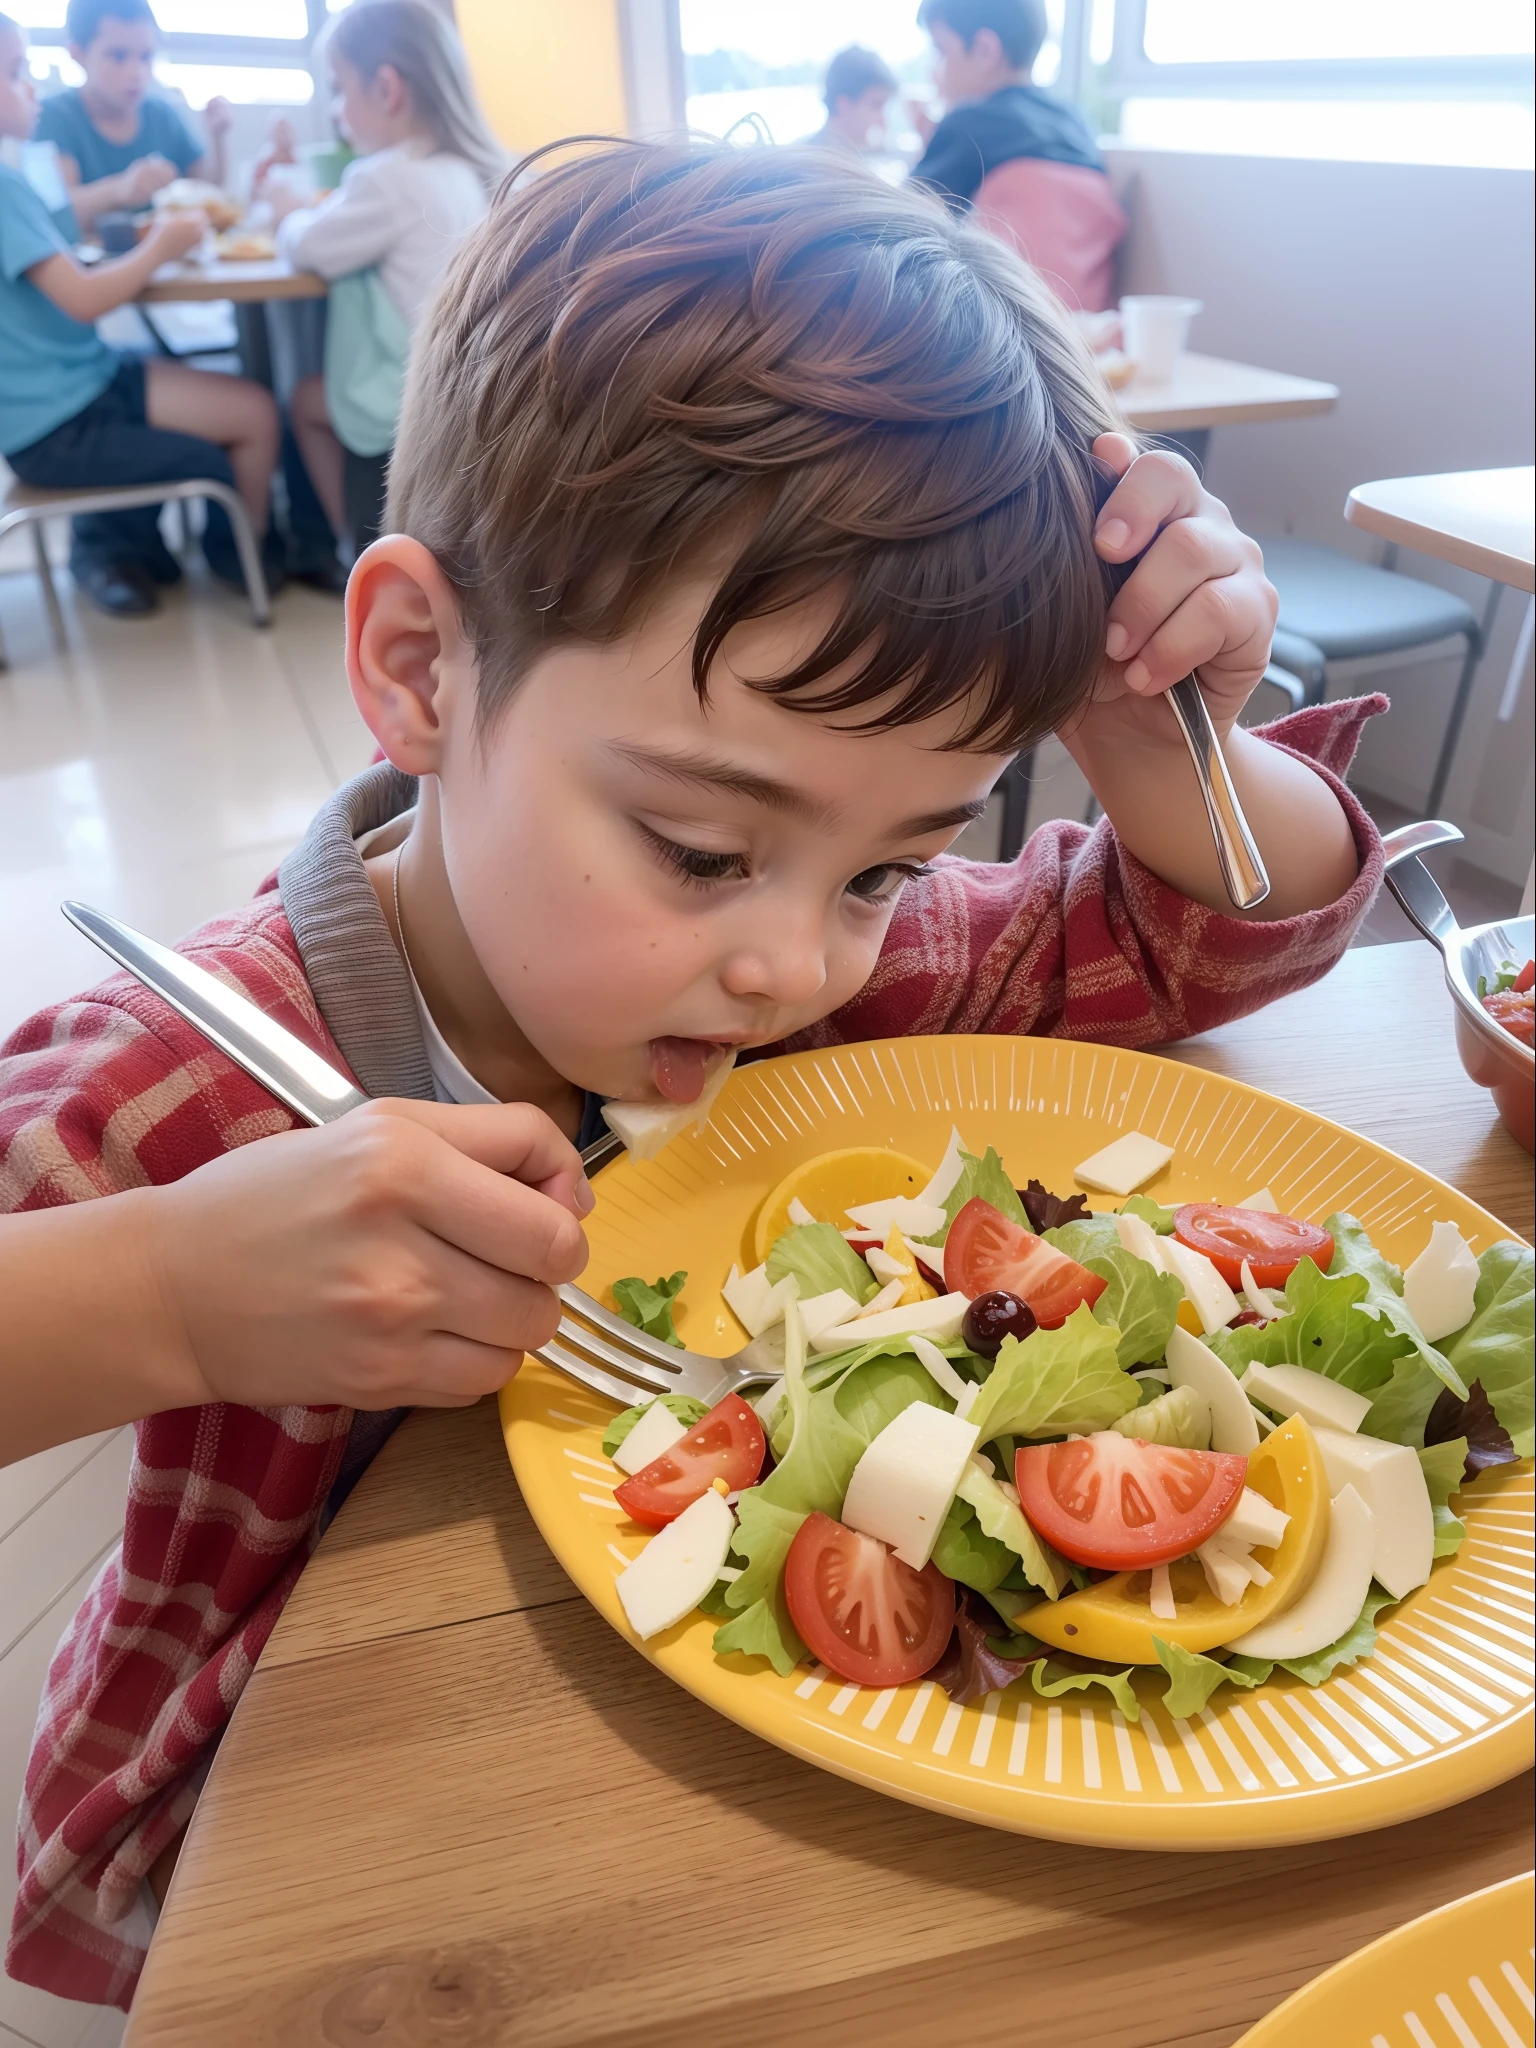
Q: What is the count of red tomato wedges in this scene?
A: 5